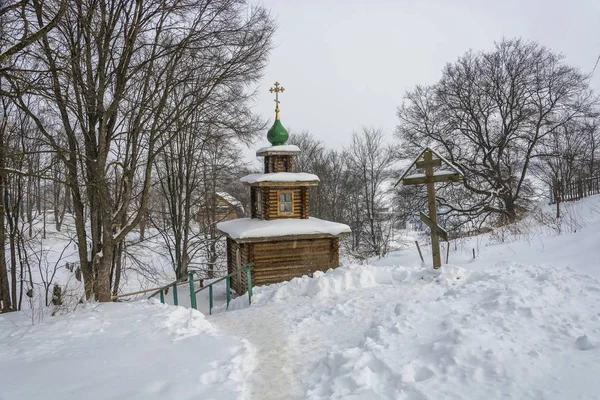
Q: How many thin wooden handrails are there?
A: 2